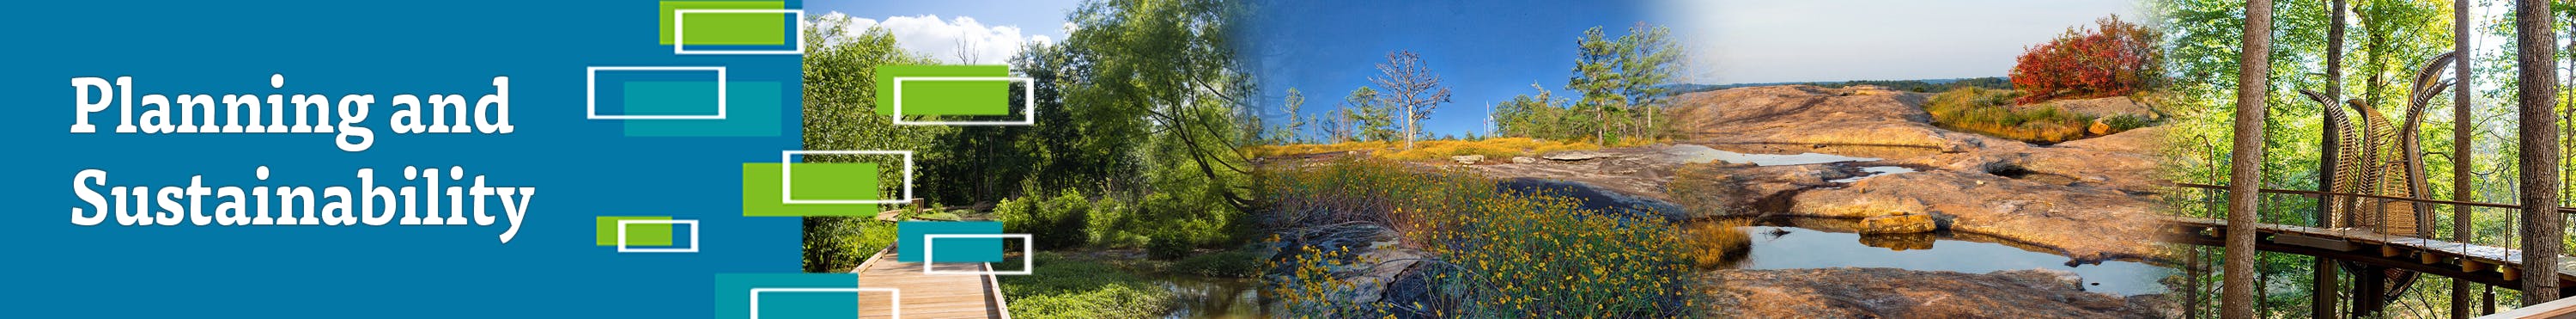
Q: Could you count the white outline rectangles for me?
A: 7